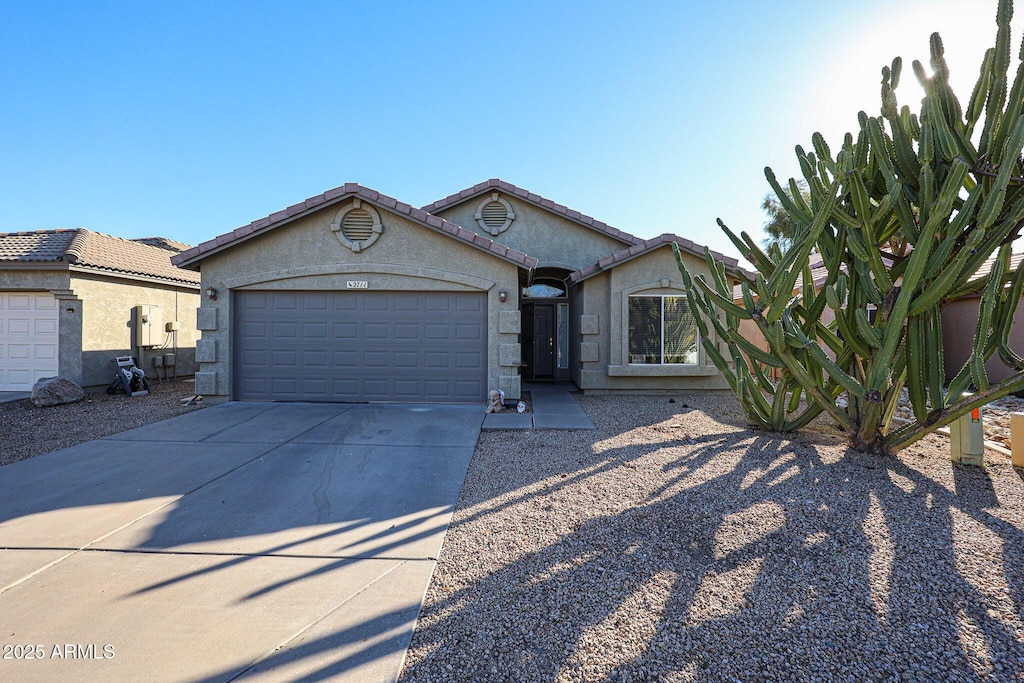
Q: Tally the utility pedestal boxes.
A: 2